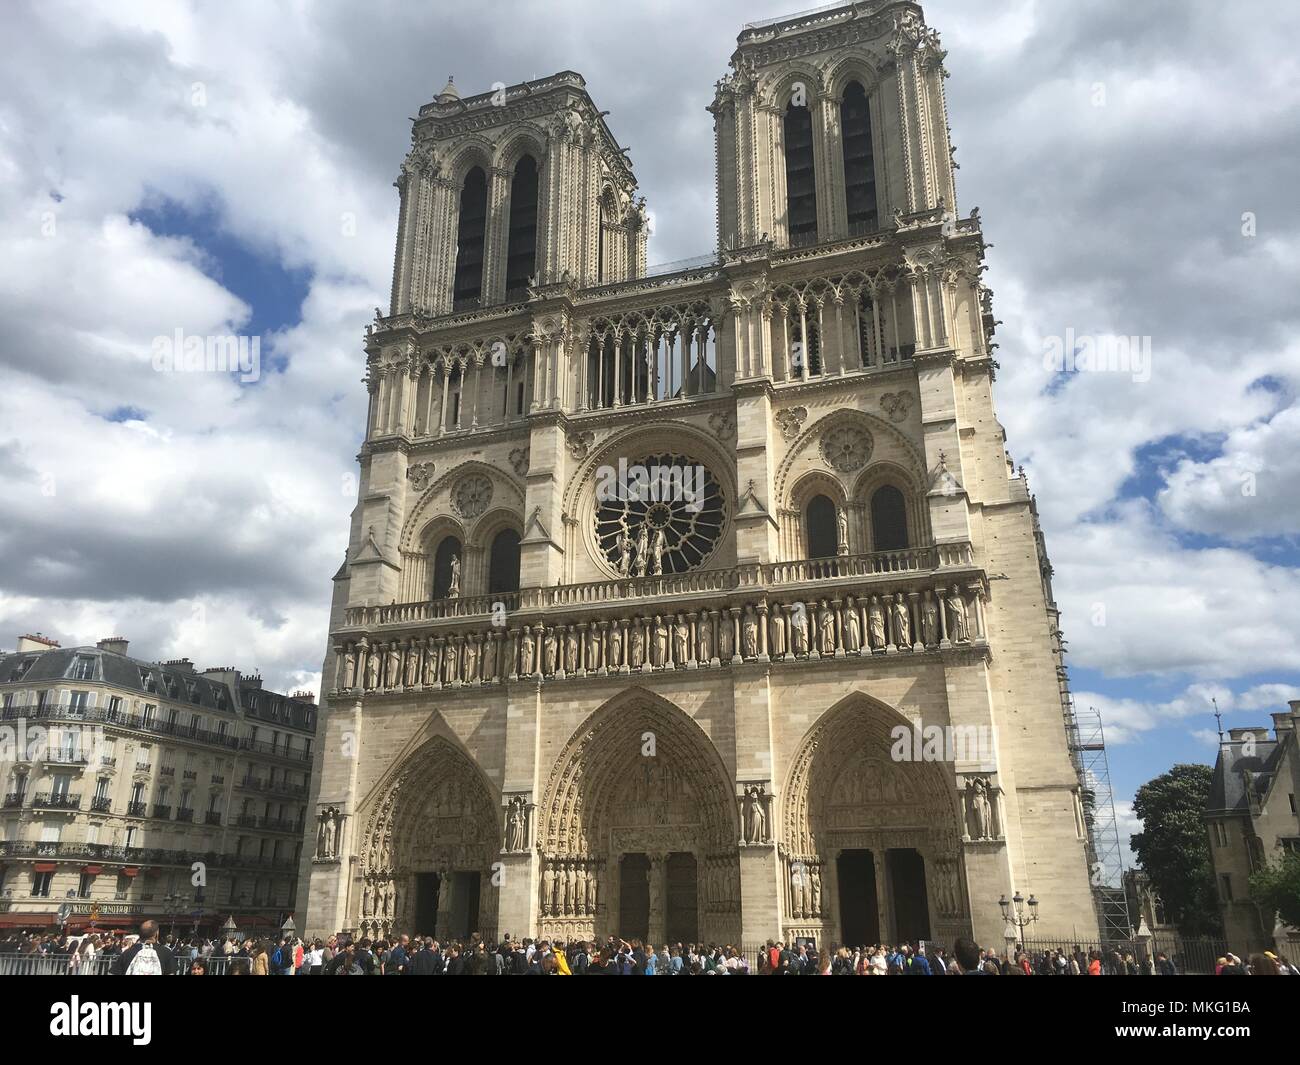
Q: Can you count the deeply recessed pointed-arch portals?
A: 3